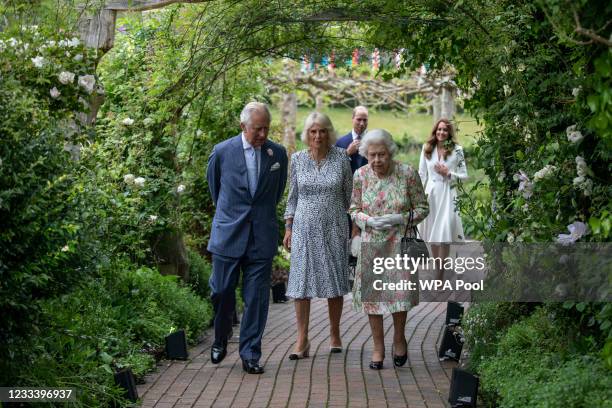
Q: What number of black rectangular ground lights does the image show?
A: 5